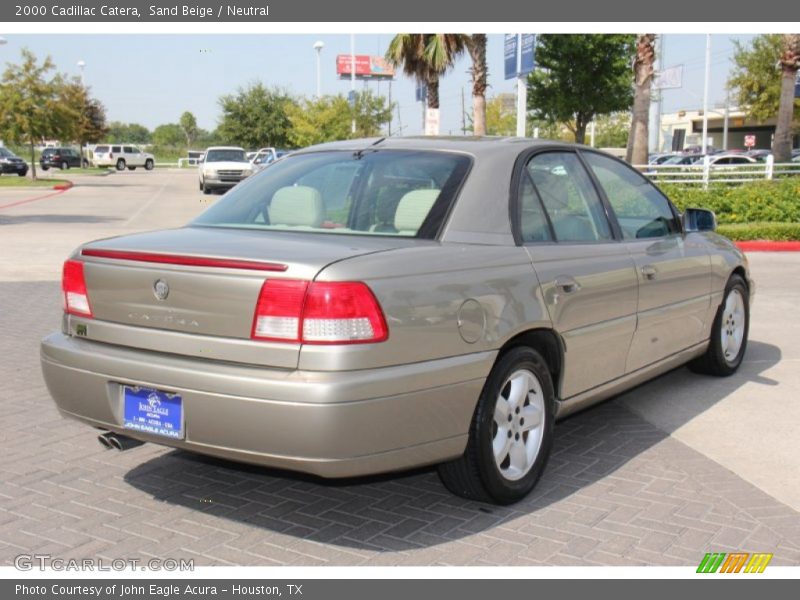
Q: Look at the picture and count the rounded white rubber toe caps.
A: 0